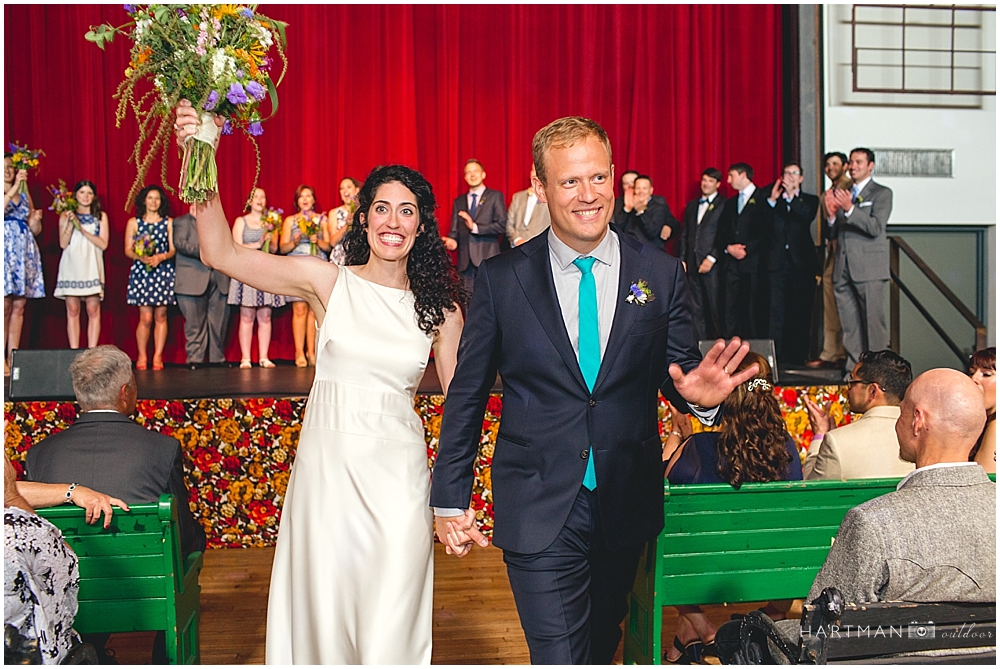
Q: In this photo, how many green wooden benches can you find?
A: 2